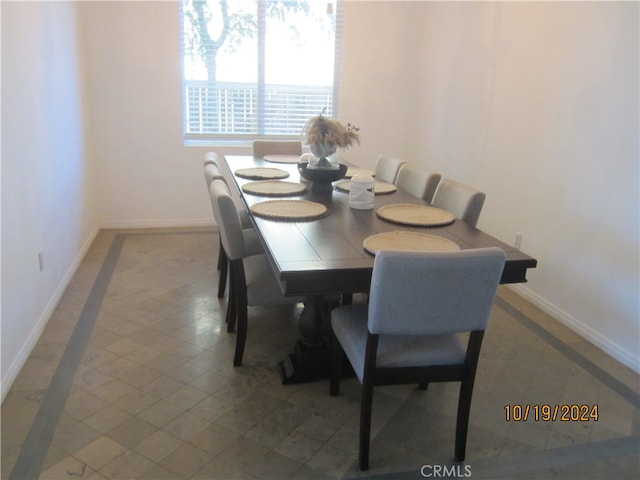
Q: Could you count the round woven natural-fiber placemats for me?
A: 8